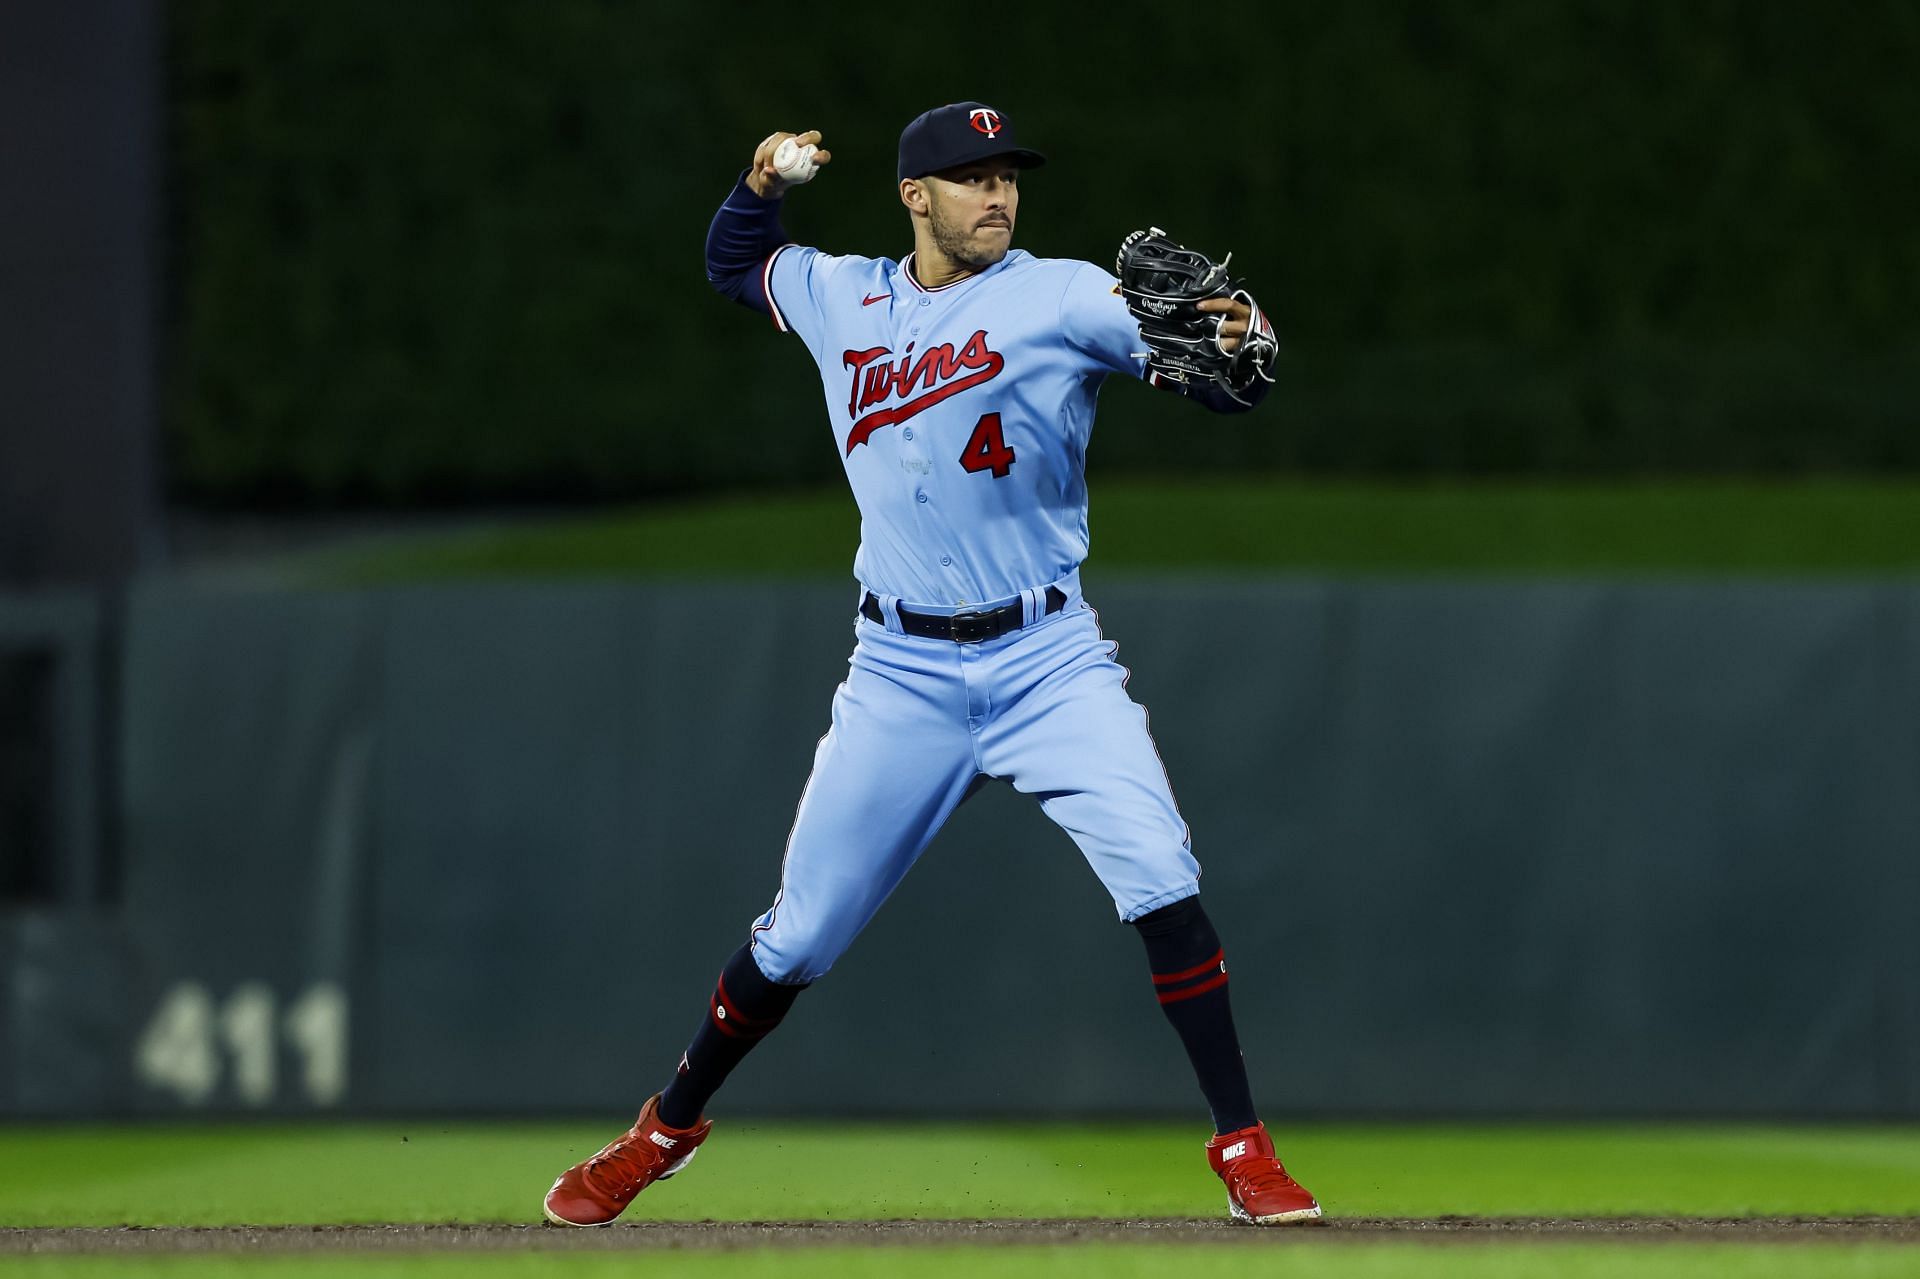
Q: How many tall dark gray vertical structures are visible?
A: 1